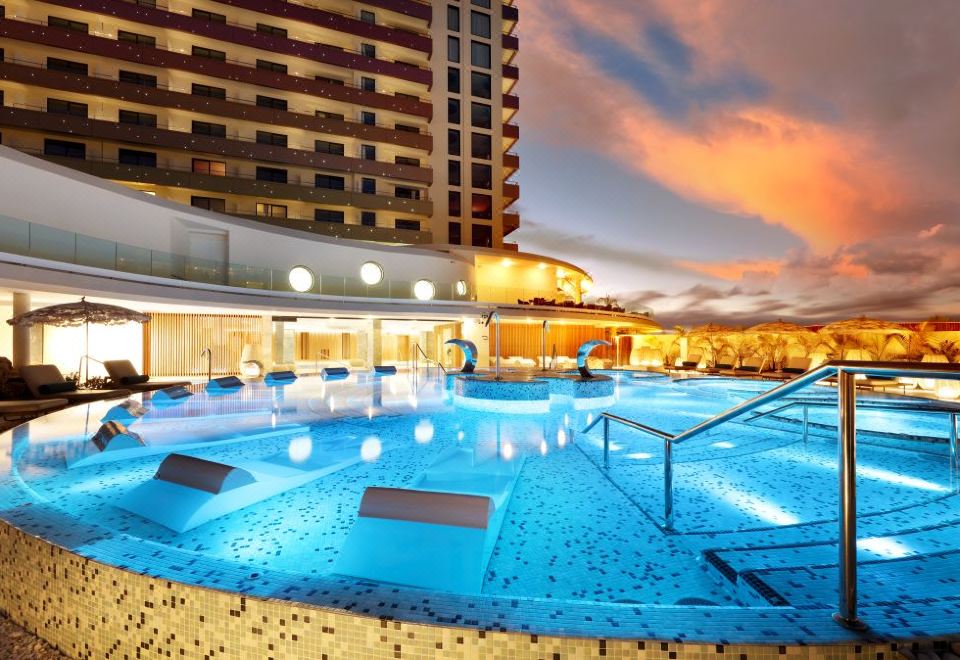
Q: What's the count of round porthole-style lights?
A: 4